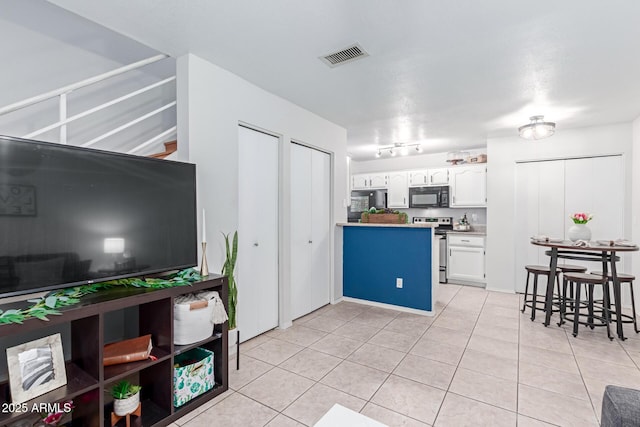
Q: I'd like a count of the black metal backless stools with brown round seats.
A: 4